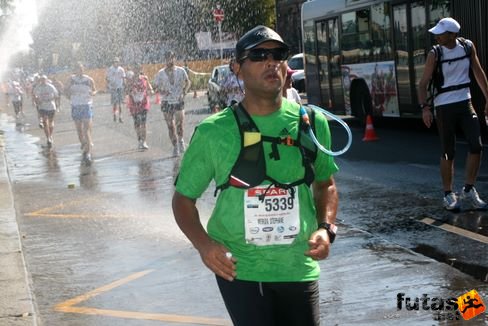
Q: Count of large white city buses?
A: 1